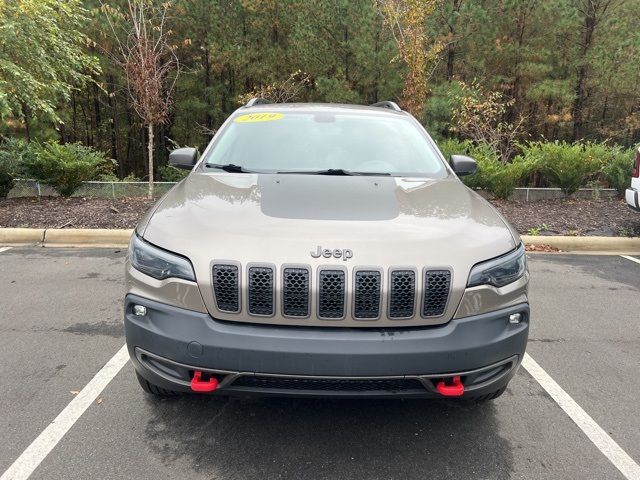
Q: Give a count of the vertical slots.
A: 7